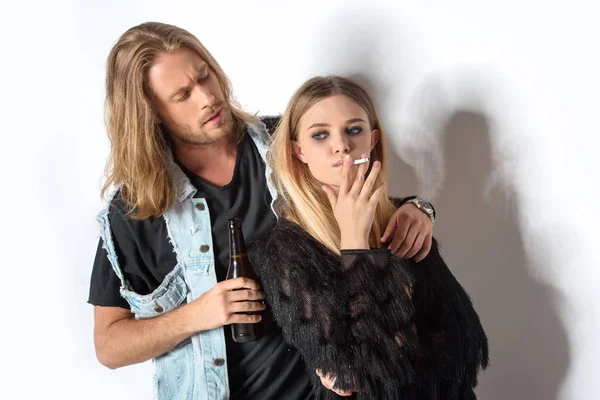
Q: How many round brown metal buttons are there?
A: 4